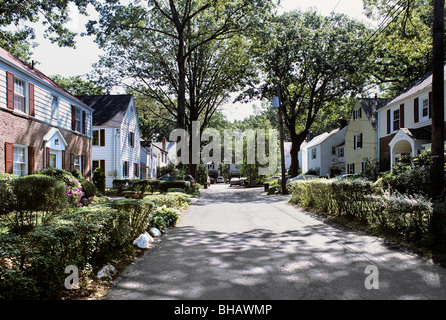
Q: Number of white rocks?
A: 3